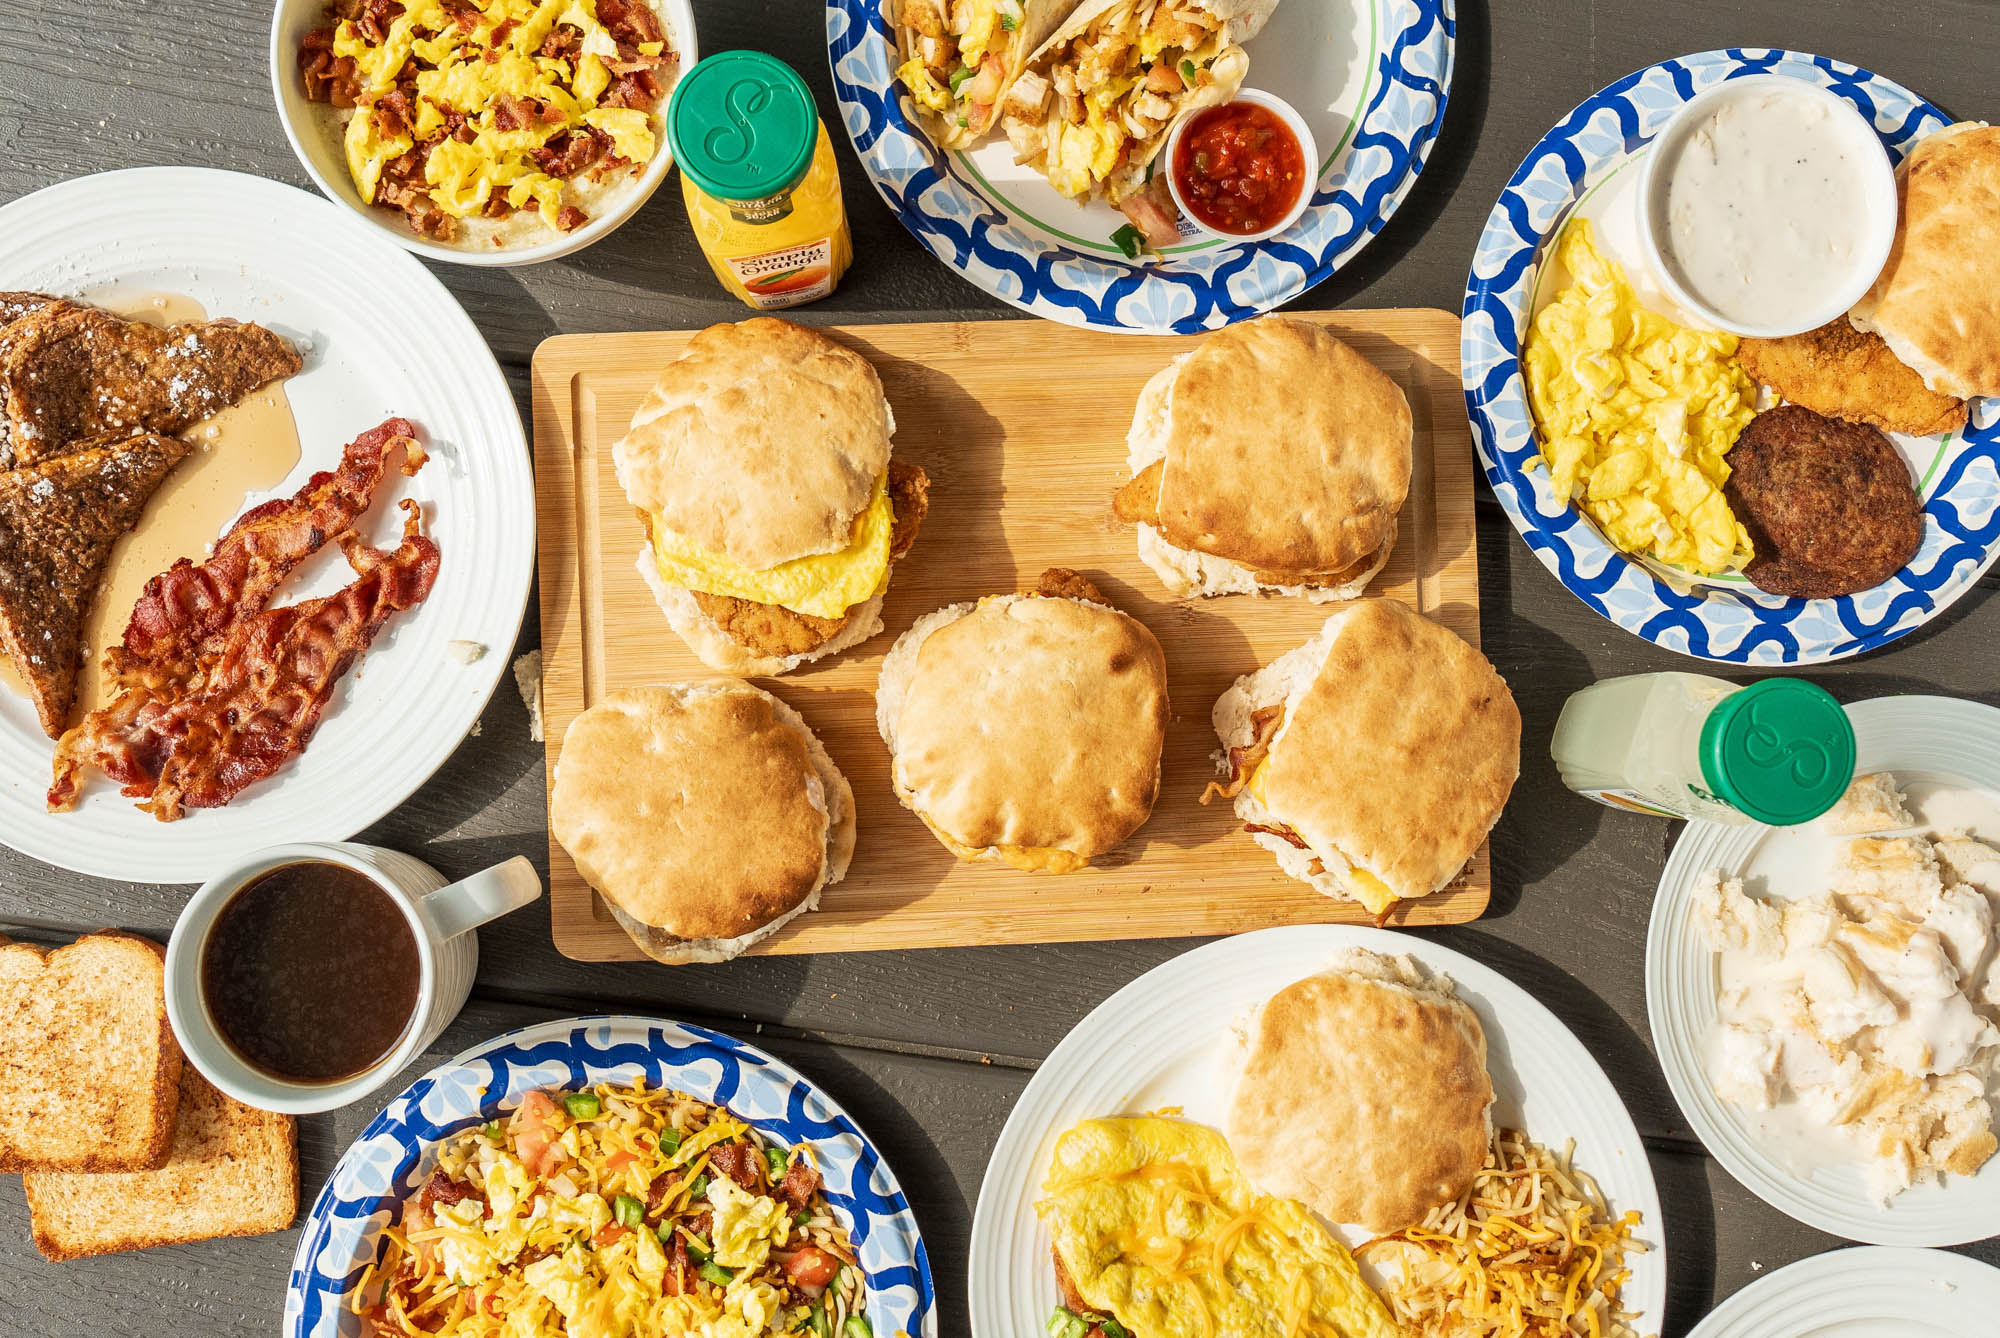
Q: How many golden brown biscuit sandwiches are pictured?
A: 5